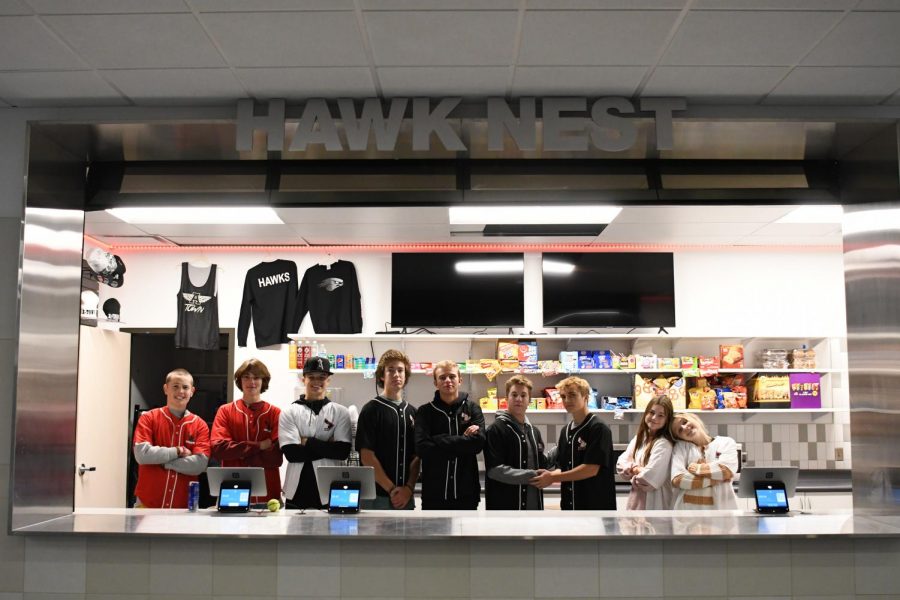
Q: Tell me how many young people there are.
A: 9